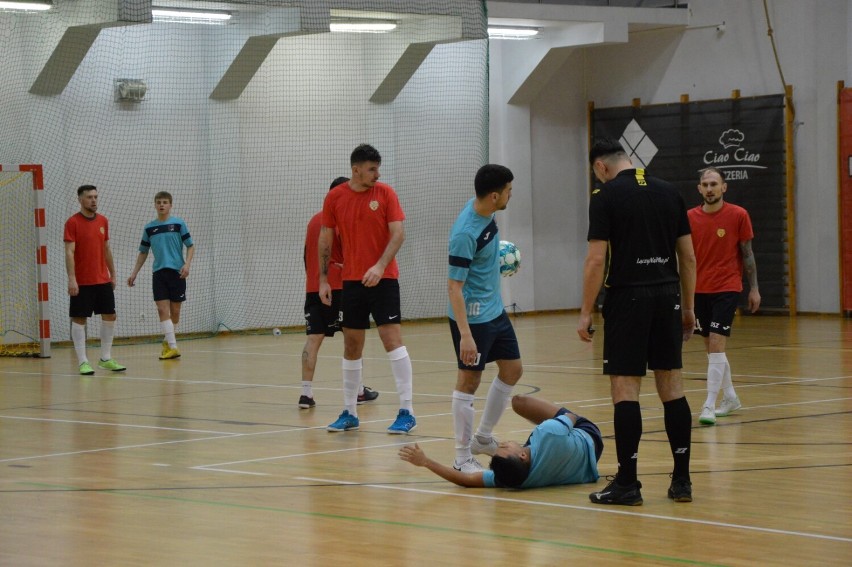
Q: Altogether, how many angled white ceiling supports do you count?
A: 4